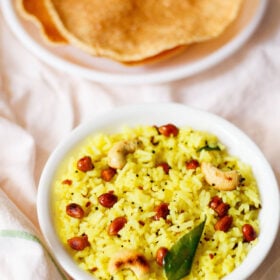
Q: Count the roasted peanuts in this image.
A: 15